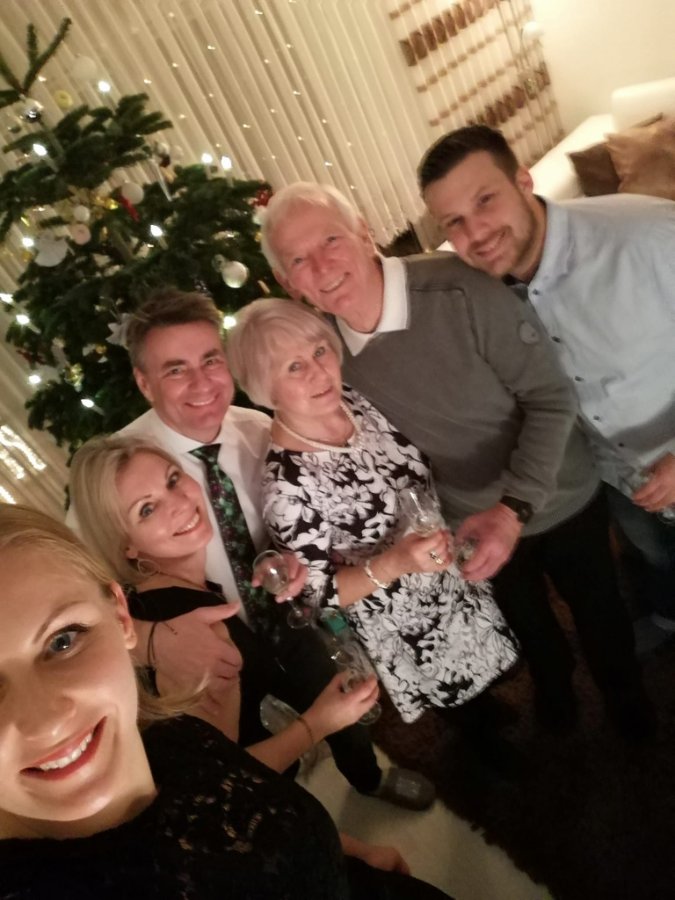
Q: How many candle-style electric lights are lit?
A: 11